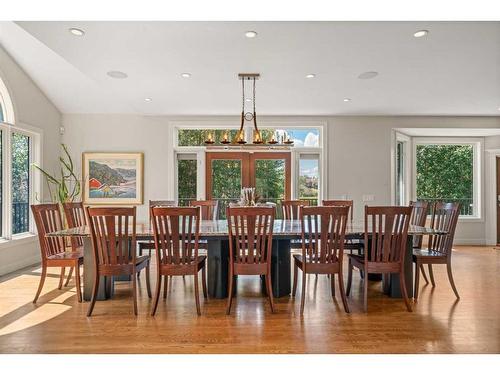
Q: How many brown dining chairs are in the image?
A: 13